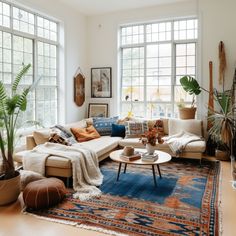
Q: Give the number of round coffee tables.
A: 1